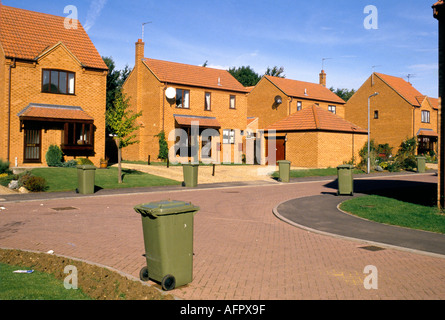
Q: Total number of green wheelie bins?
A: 6